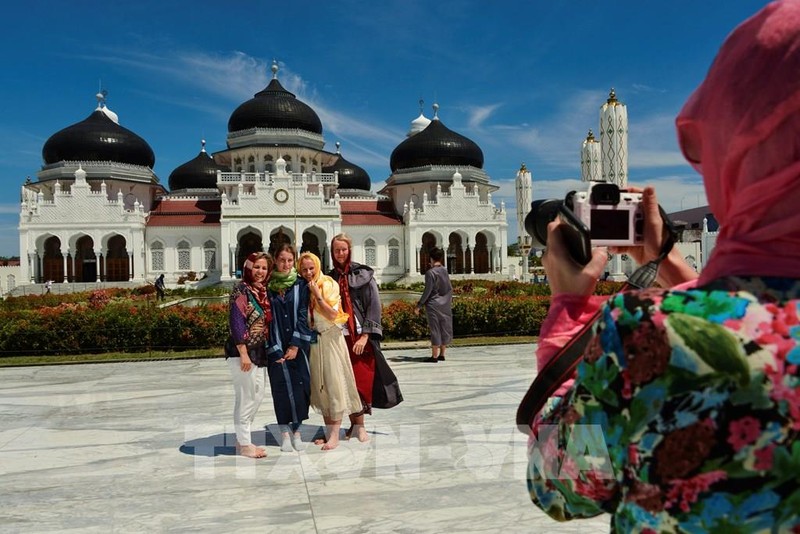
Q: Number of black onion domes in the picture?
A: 5